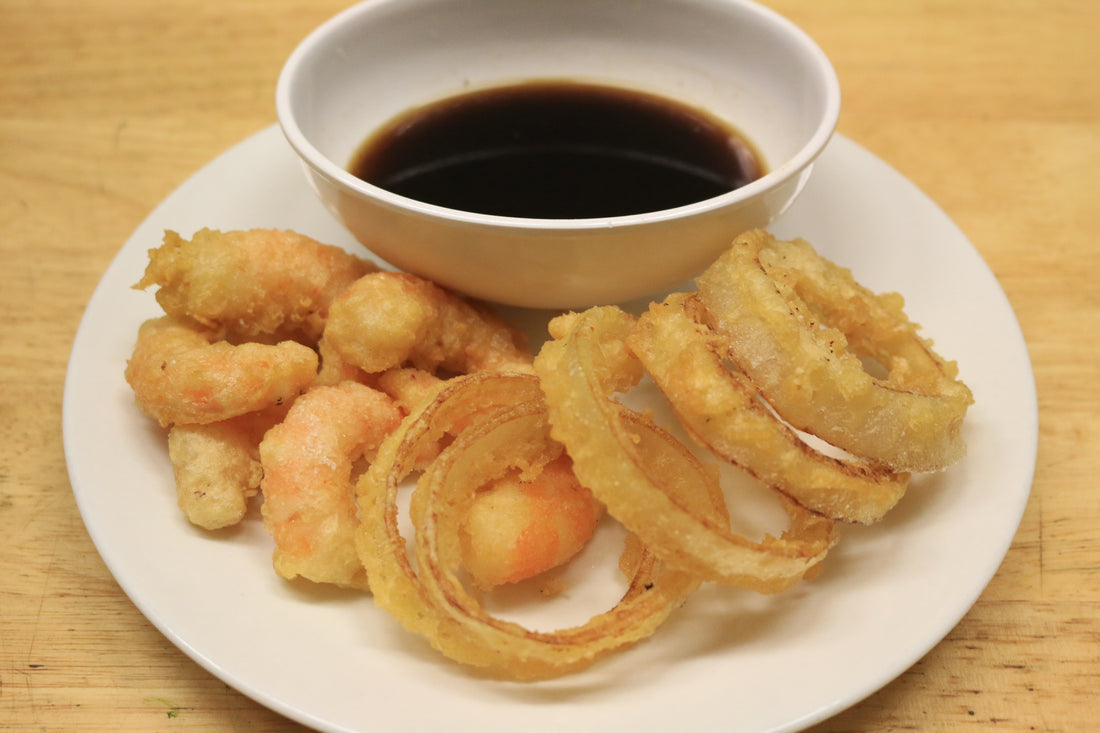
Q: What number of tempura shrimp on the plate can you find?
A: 7